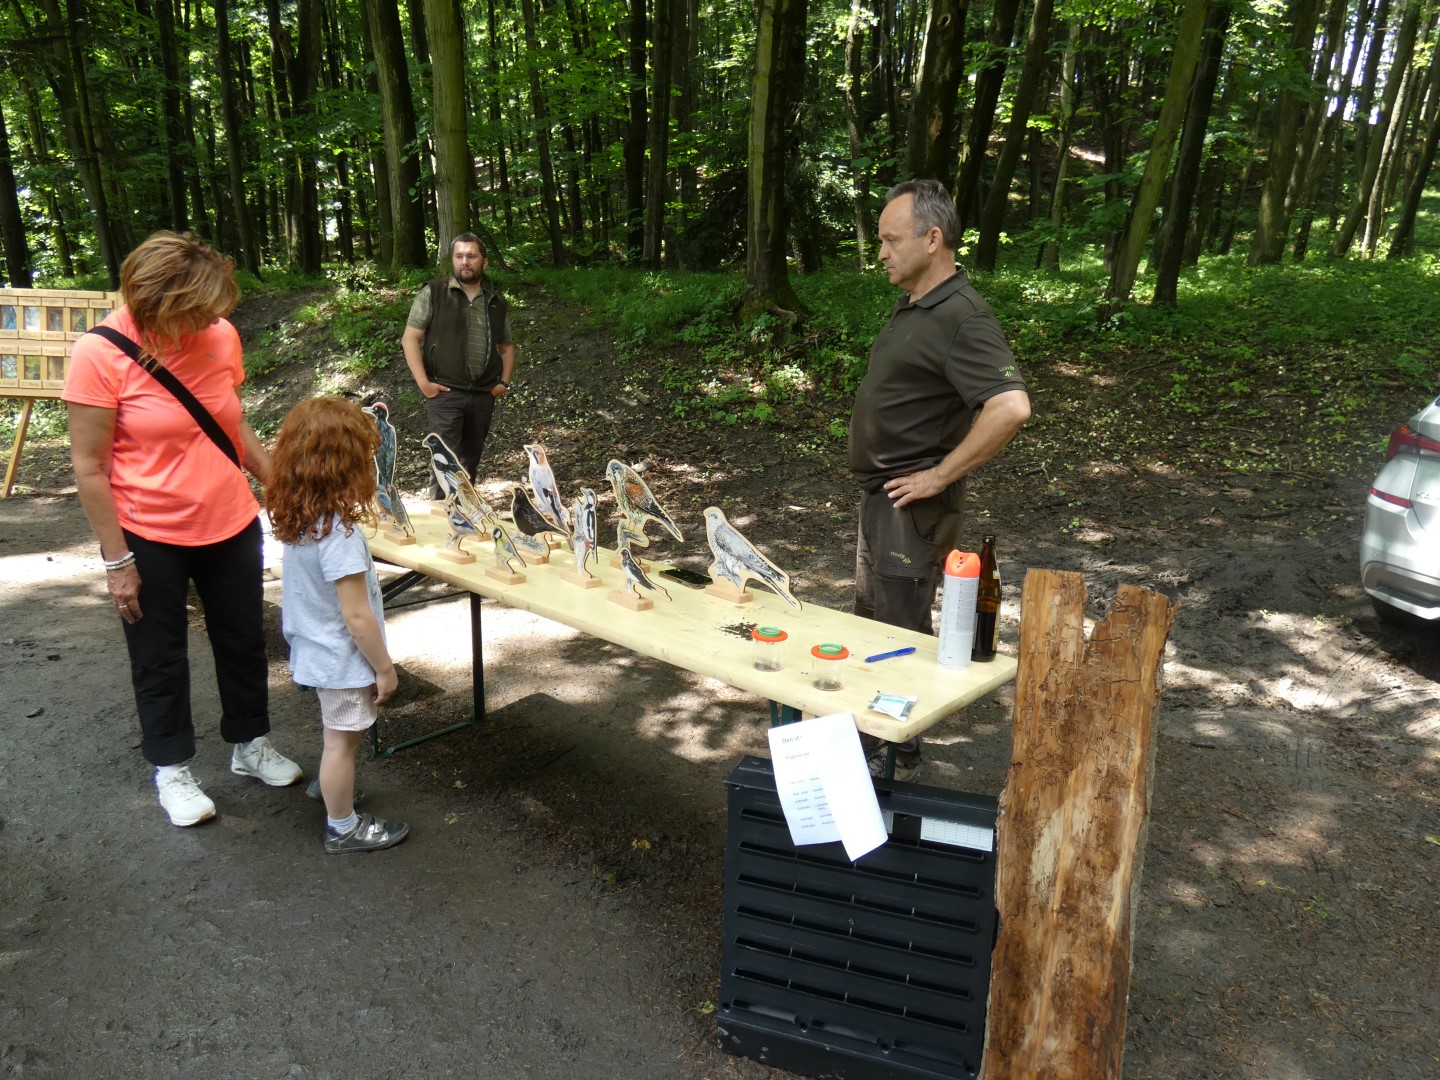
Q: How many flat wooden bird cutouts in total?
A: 13